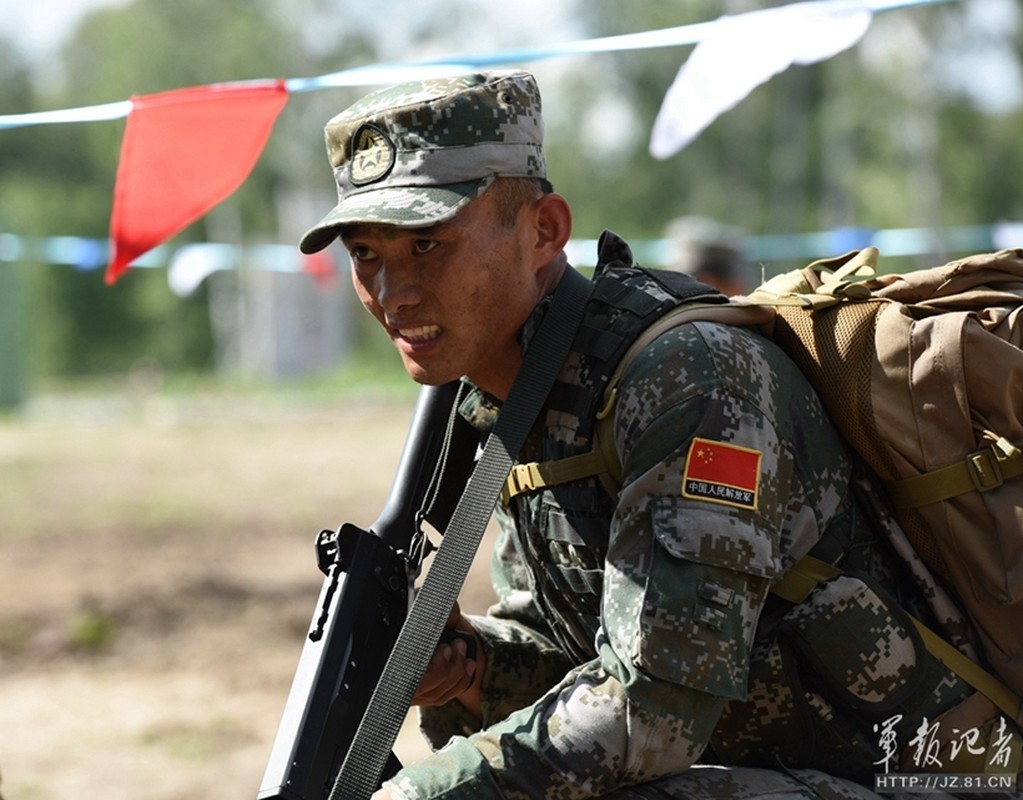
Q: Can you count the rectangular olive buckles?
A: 1